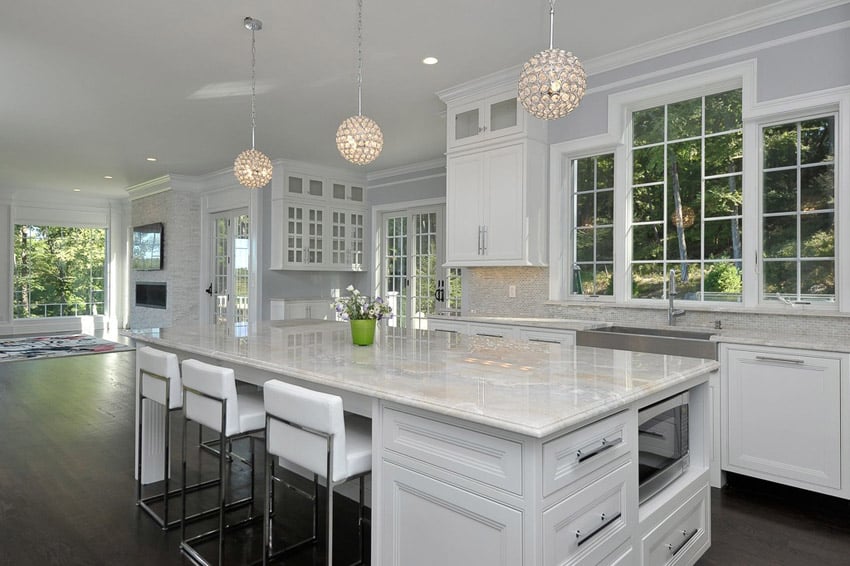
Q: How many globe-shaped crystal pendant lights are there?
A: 3